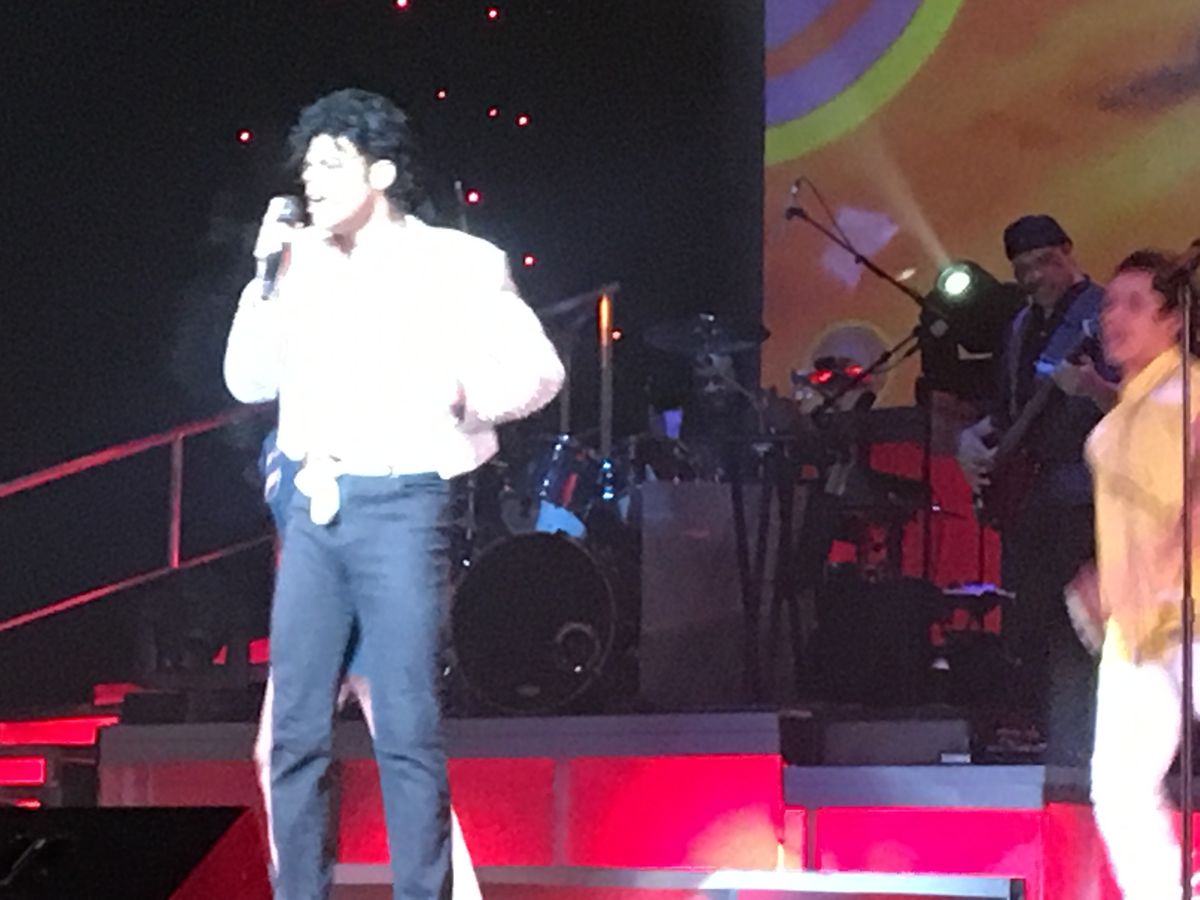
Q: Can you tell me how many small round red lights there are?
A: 9